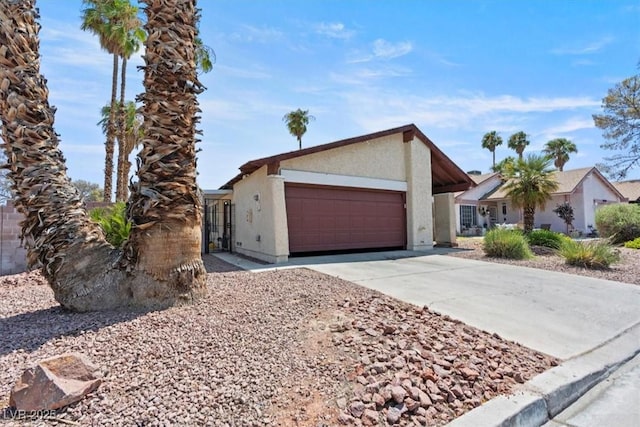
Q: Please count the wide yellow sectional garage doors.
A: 0